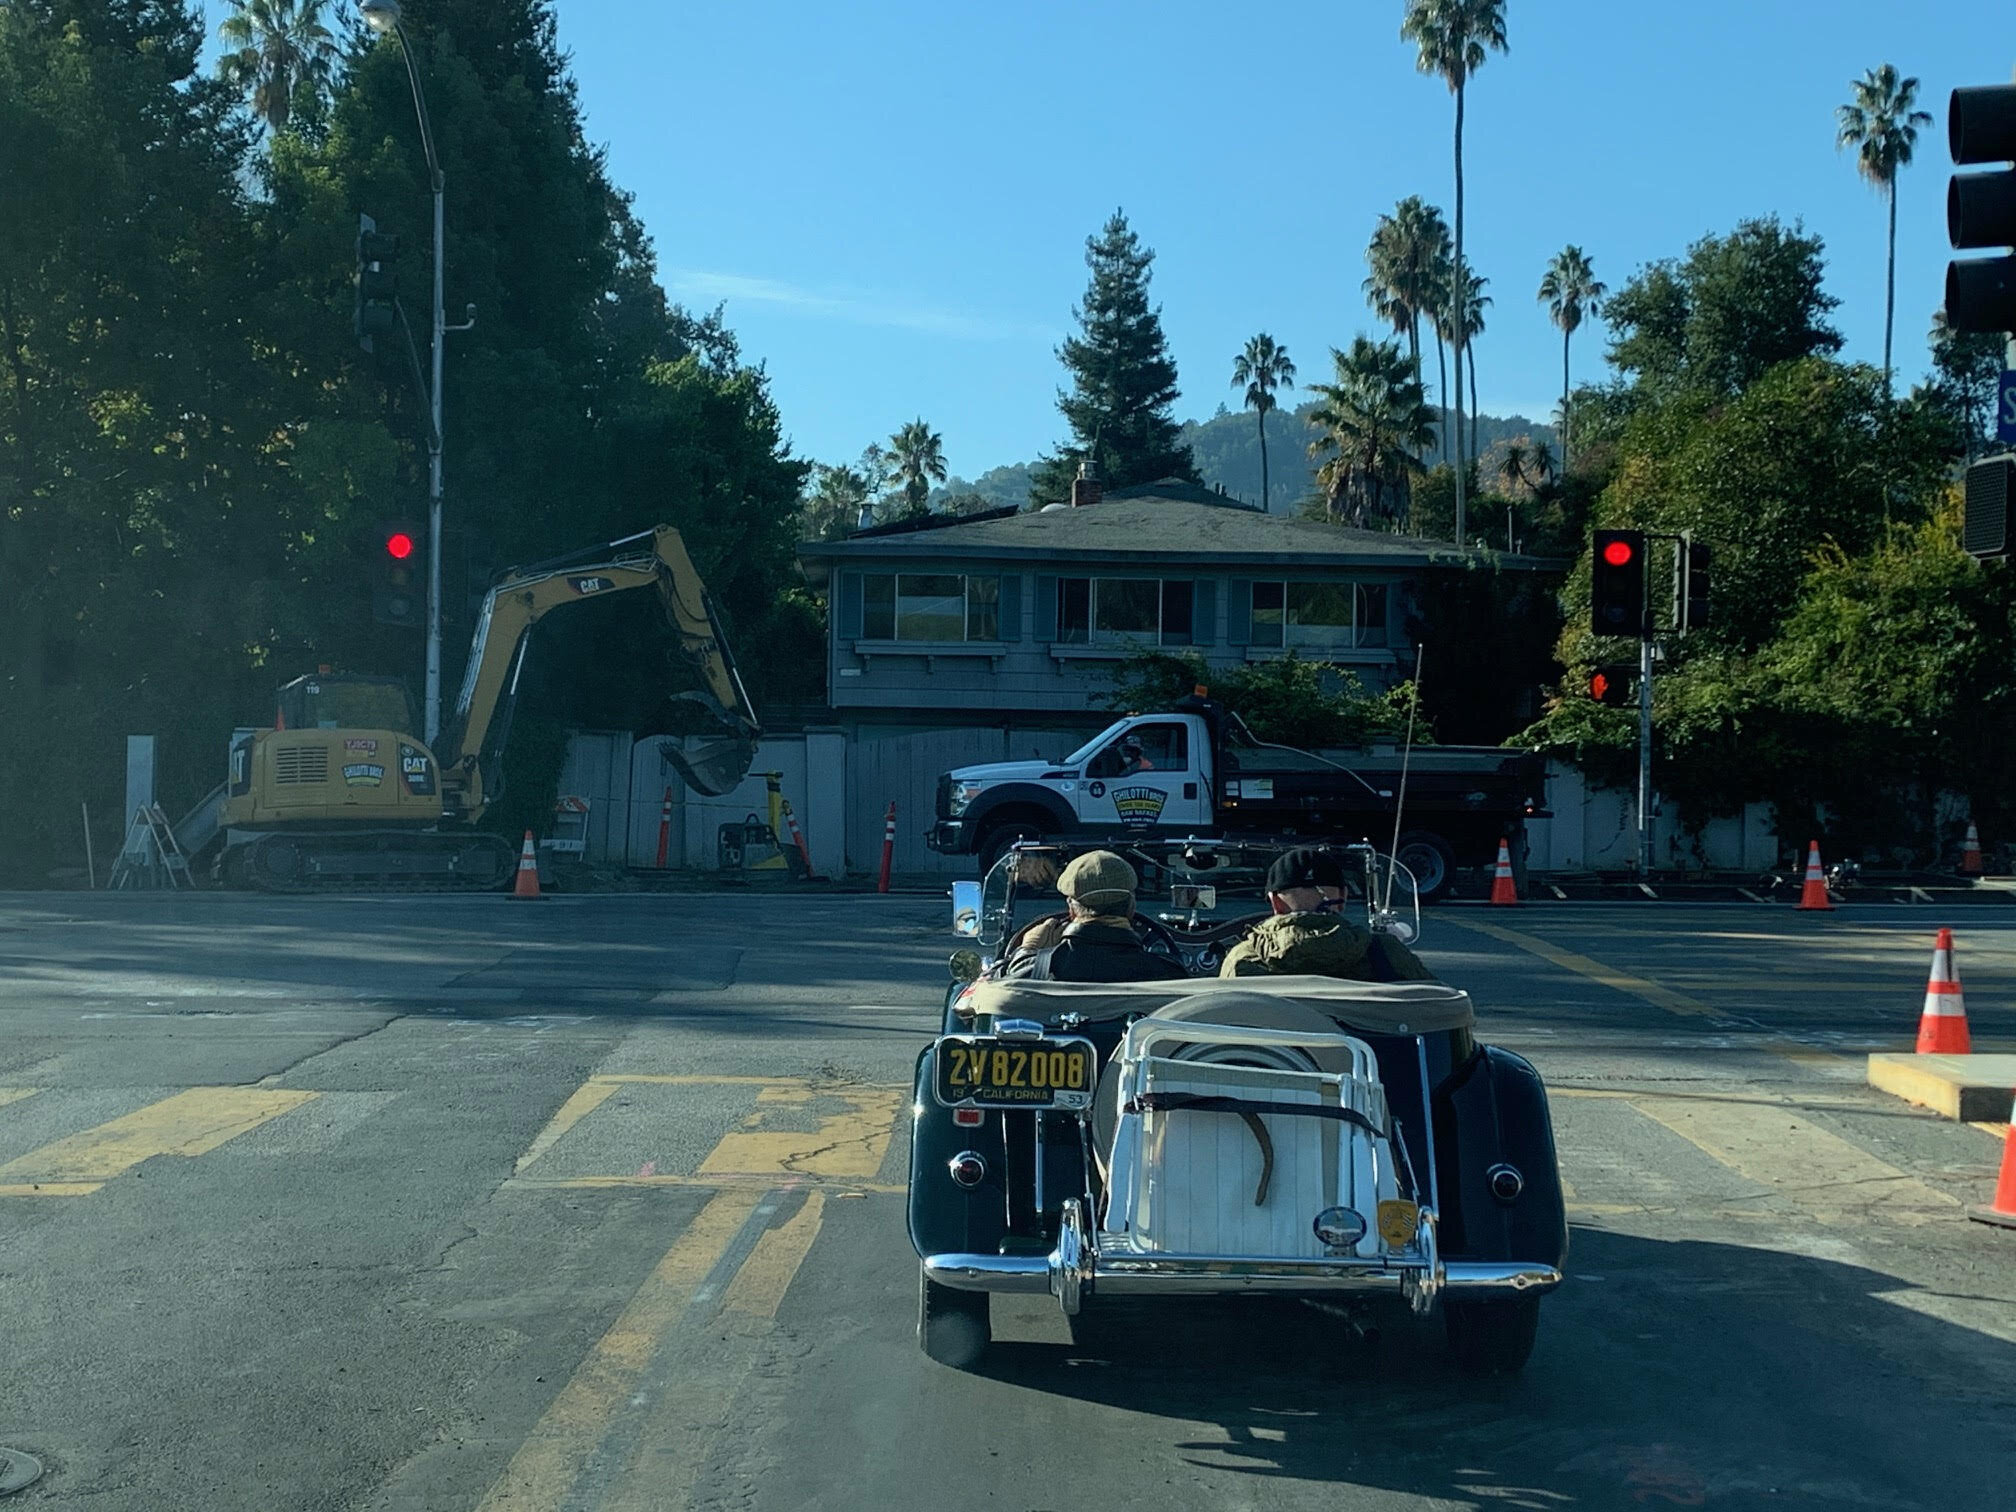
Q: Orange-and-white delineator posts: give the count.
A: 3